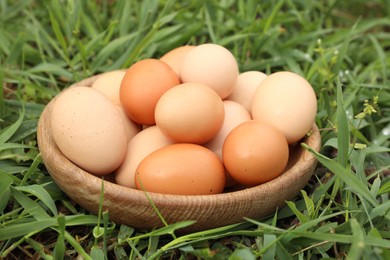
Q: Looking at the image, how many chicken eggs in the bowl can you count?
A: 13